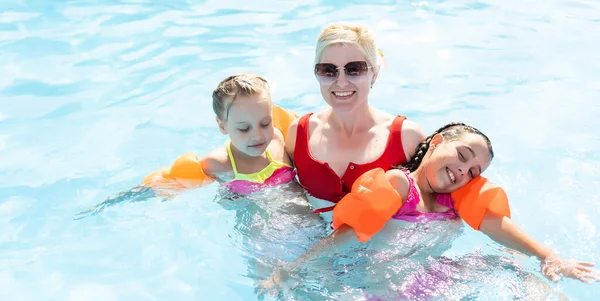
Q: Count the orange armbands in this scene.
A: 4